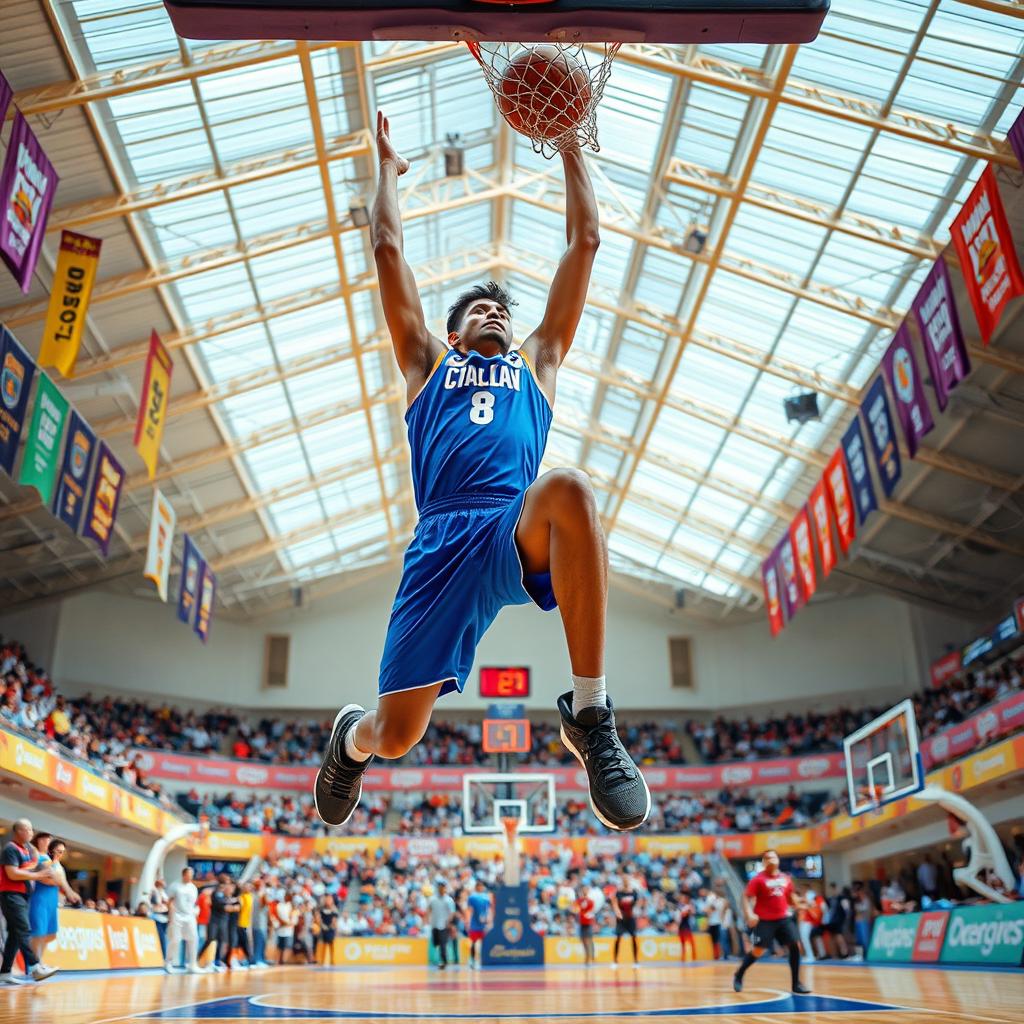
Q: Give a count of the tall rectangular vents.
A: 2